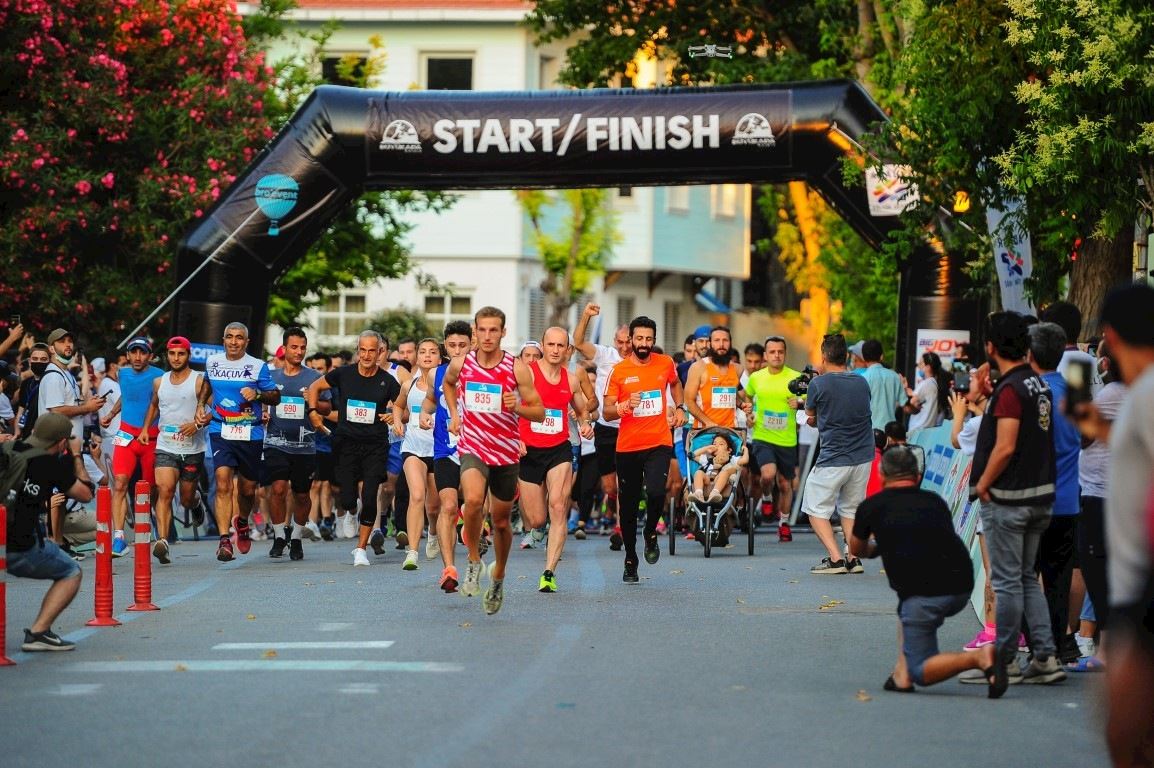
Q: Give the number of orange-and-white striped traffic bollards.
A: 3